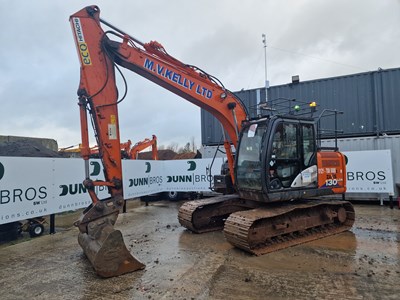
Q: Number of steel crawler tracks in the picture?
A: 2